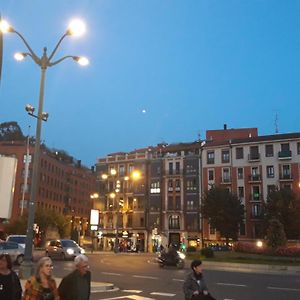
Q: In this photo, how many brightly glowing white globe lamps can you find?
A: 4